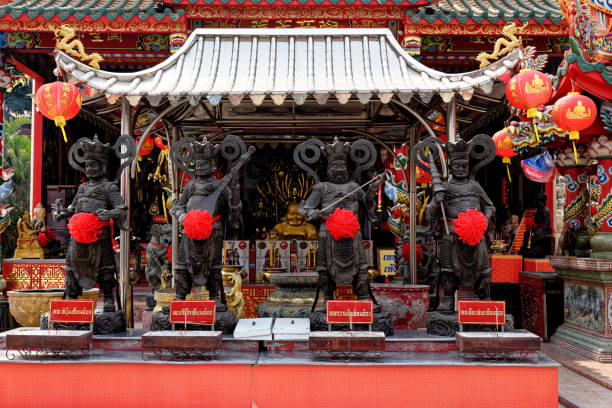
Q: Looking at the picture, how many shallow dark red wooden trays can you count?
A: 4